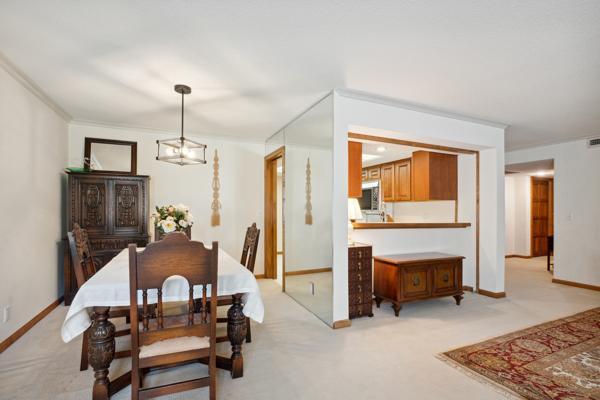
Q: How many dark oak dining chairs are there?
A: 4